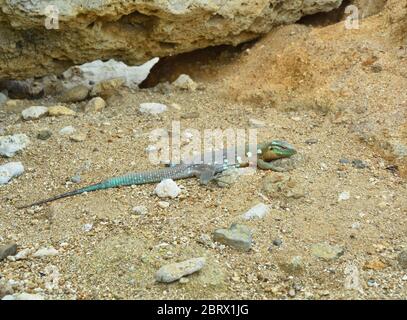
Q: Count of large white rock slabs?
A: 1